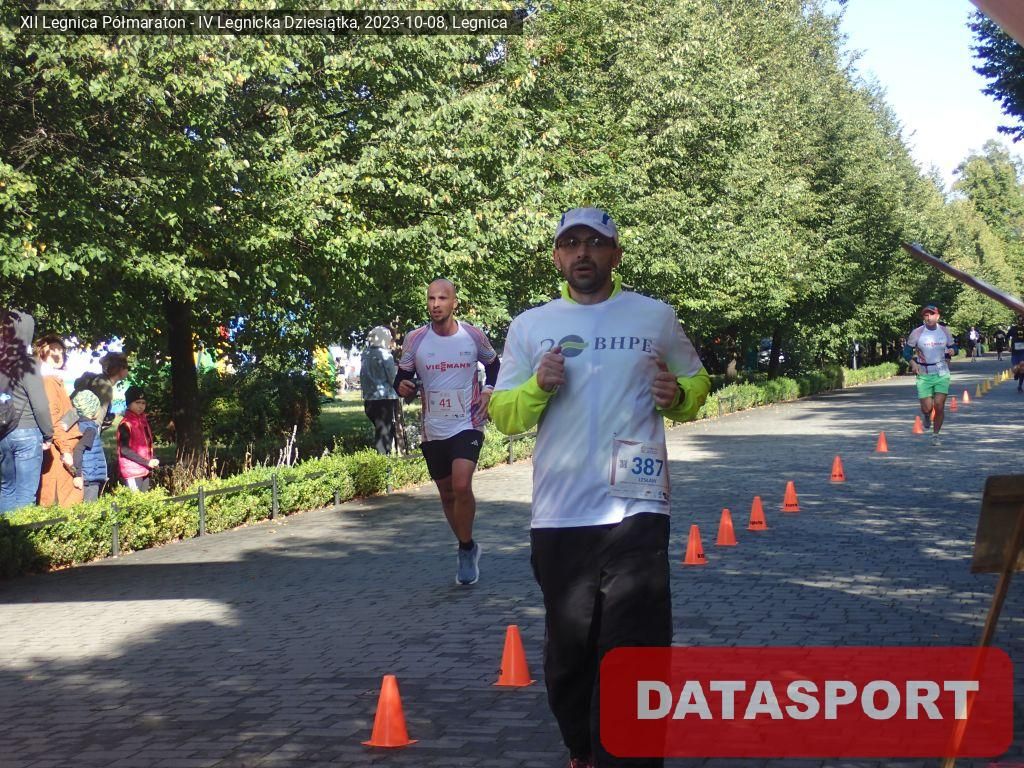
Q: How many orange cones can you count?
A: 12